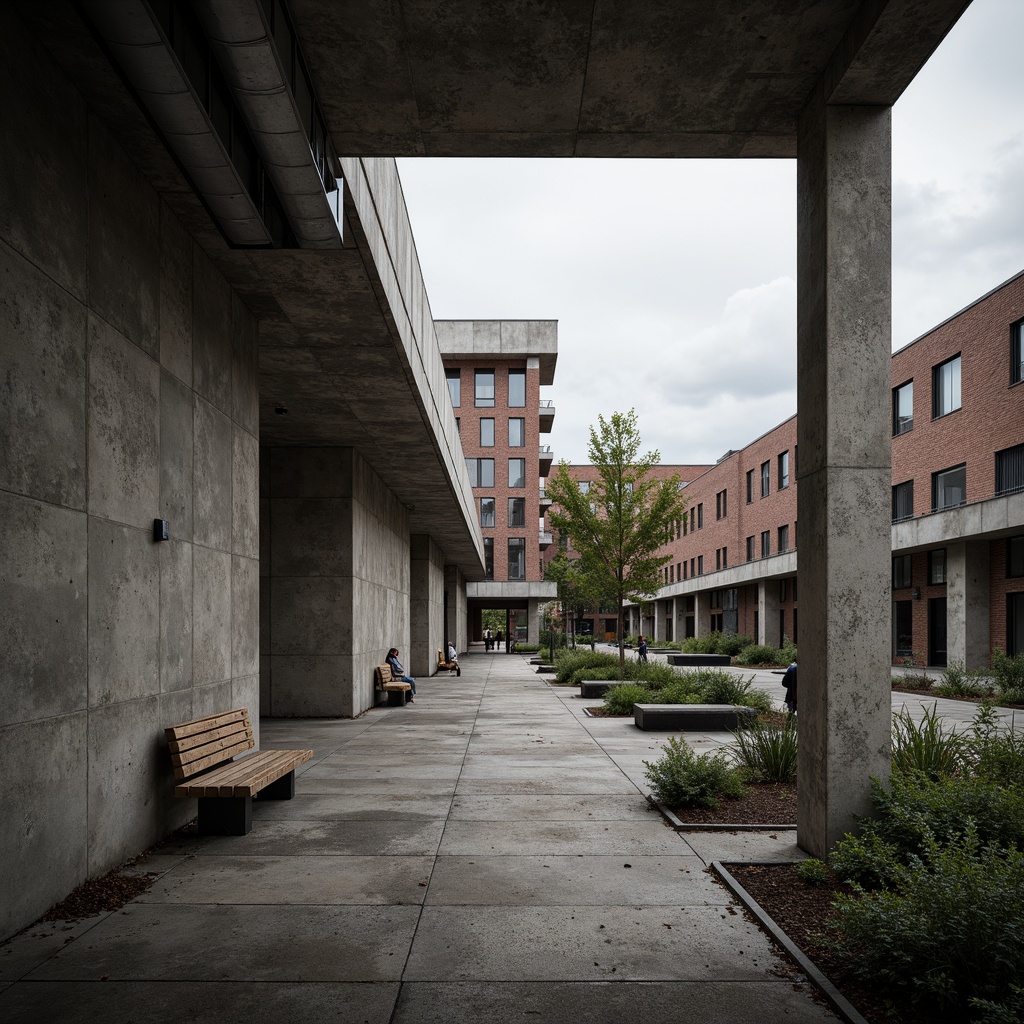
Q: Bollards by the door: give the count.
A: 0